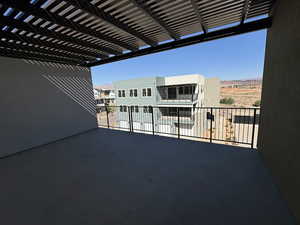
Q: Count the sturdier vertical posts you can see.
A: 7